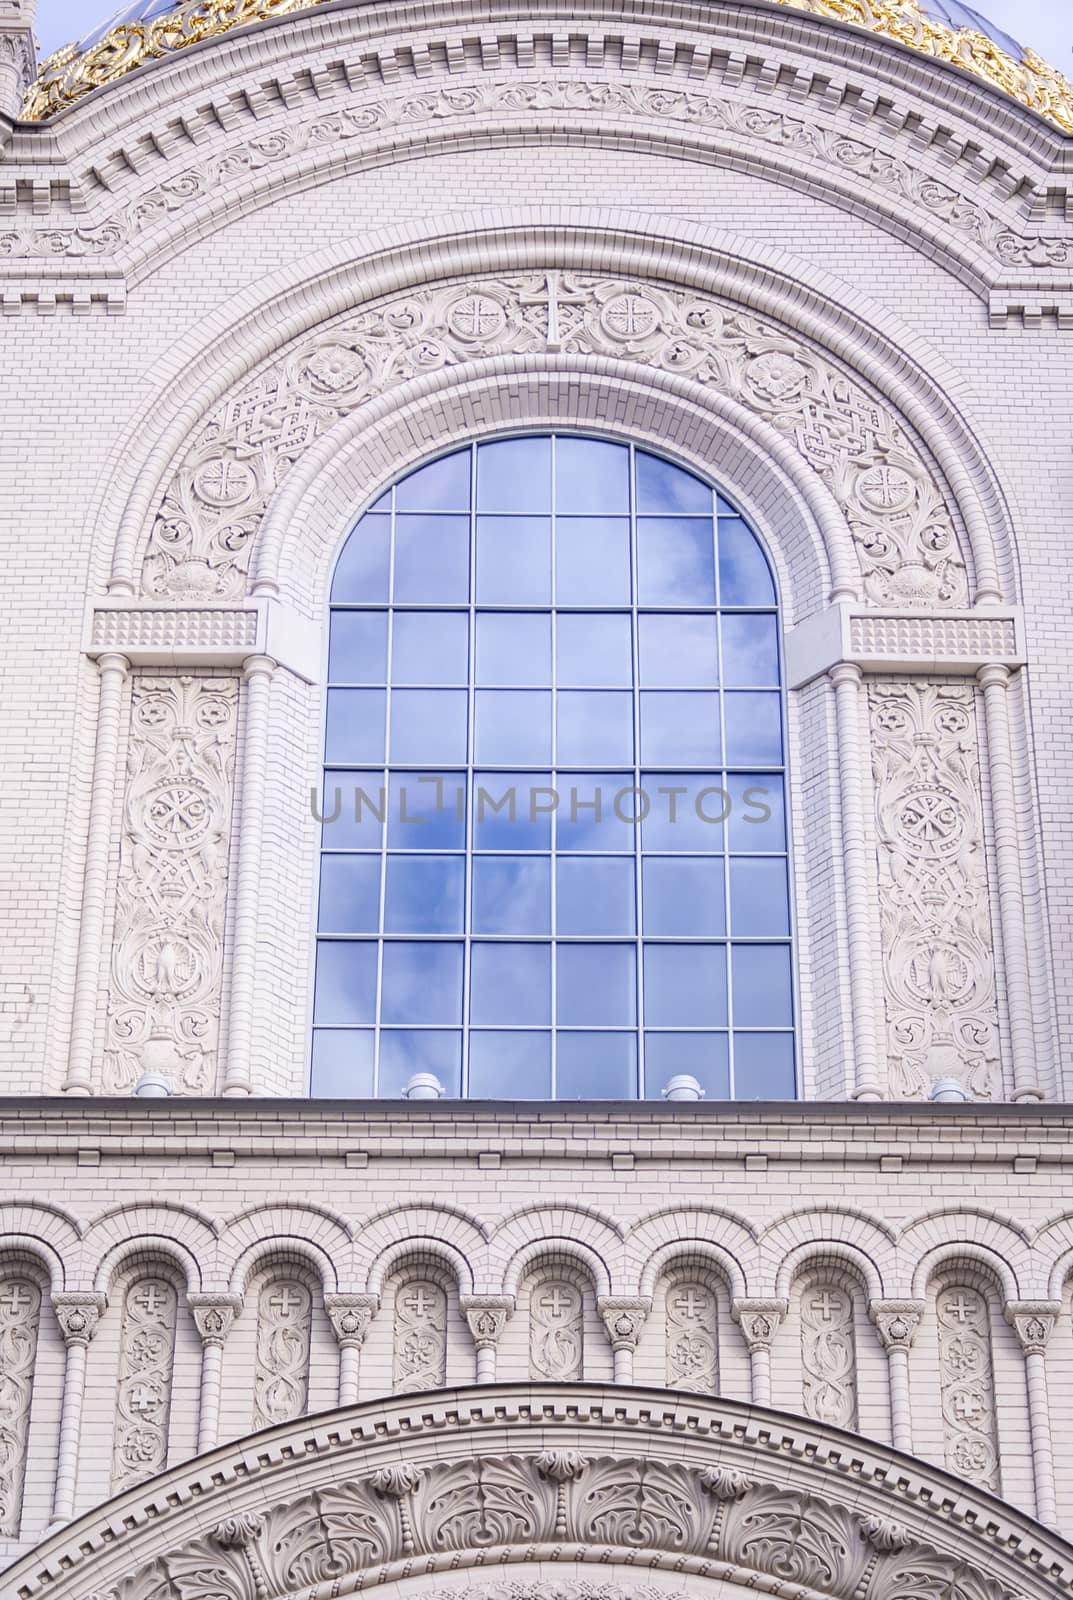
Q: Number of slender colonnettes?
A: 12